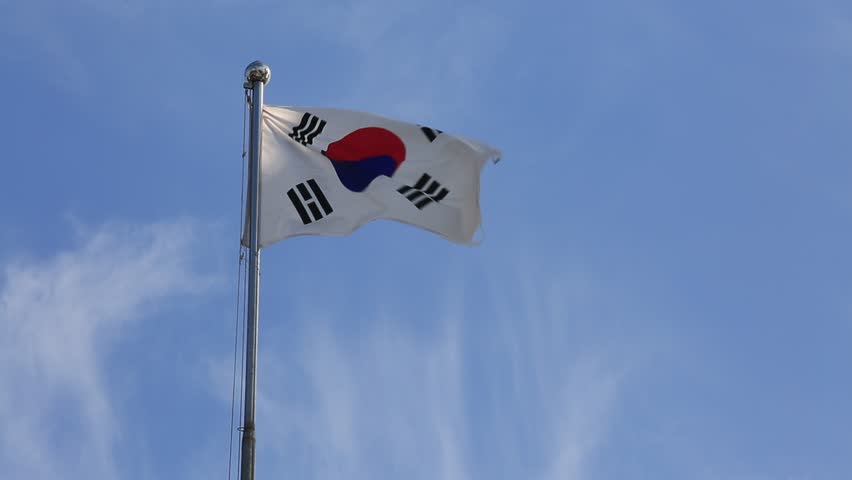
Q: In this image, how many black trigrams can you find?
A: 4